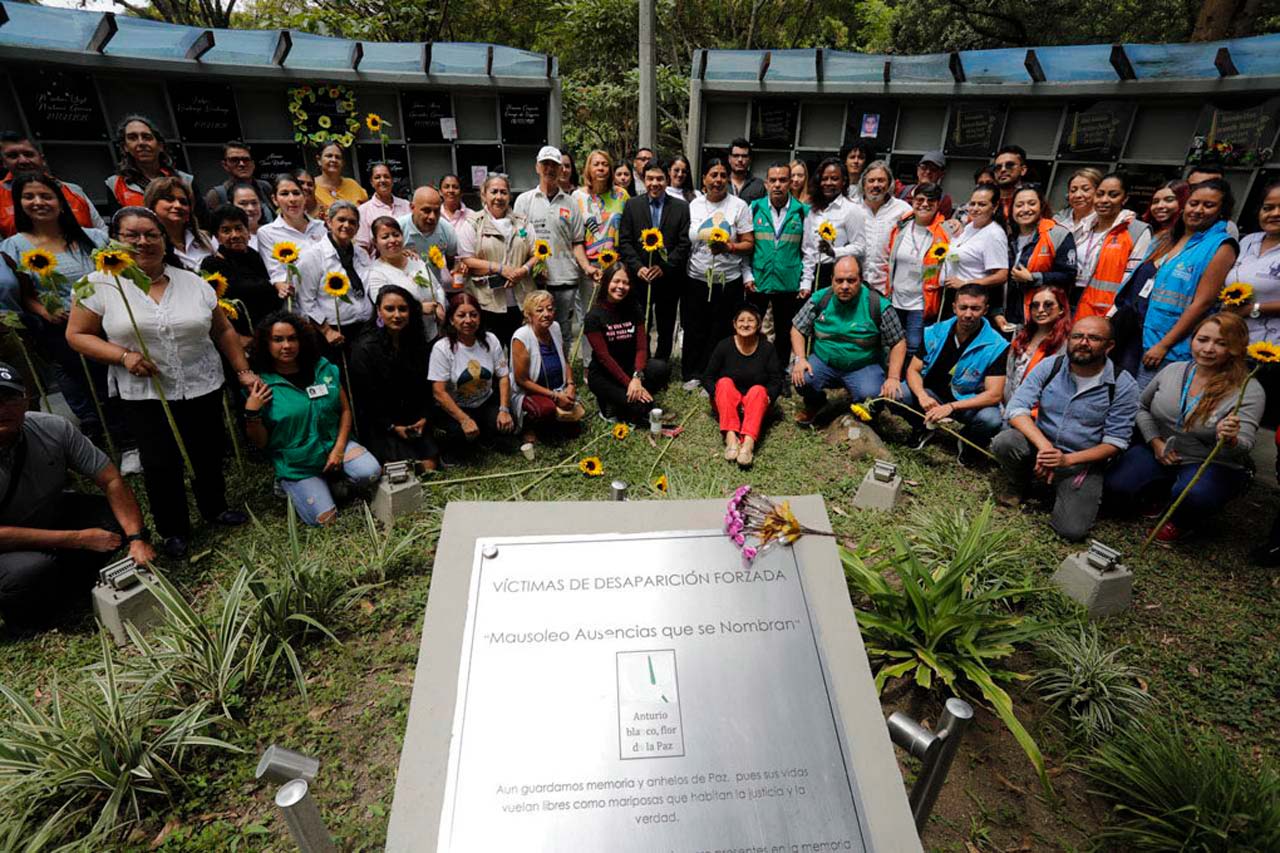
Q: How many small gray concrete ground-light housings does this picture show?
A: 4